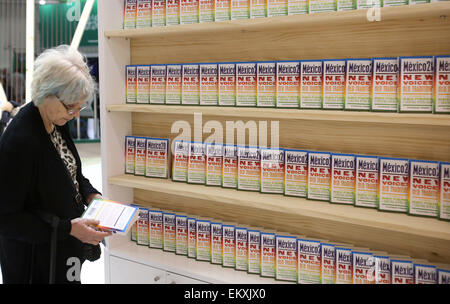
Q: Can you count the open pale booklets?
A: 1